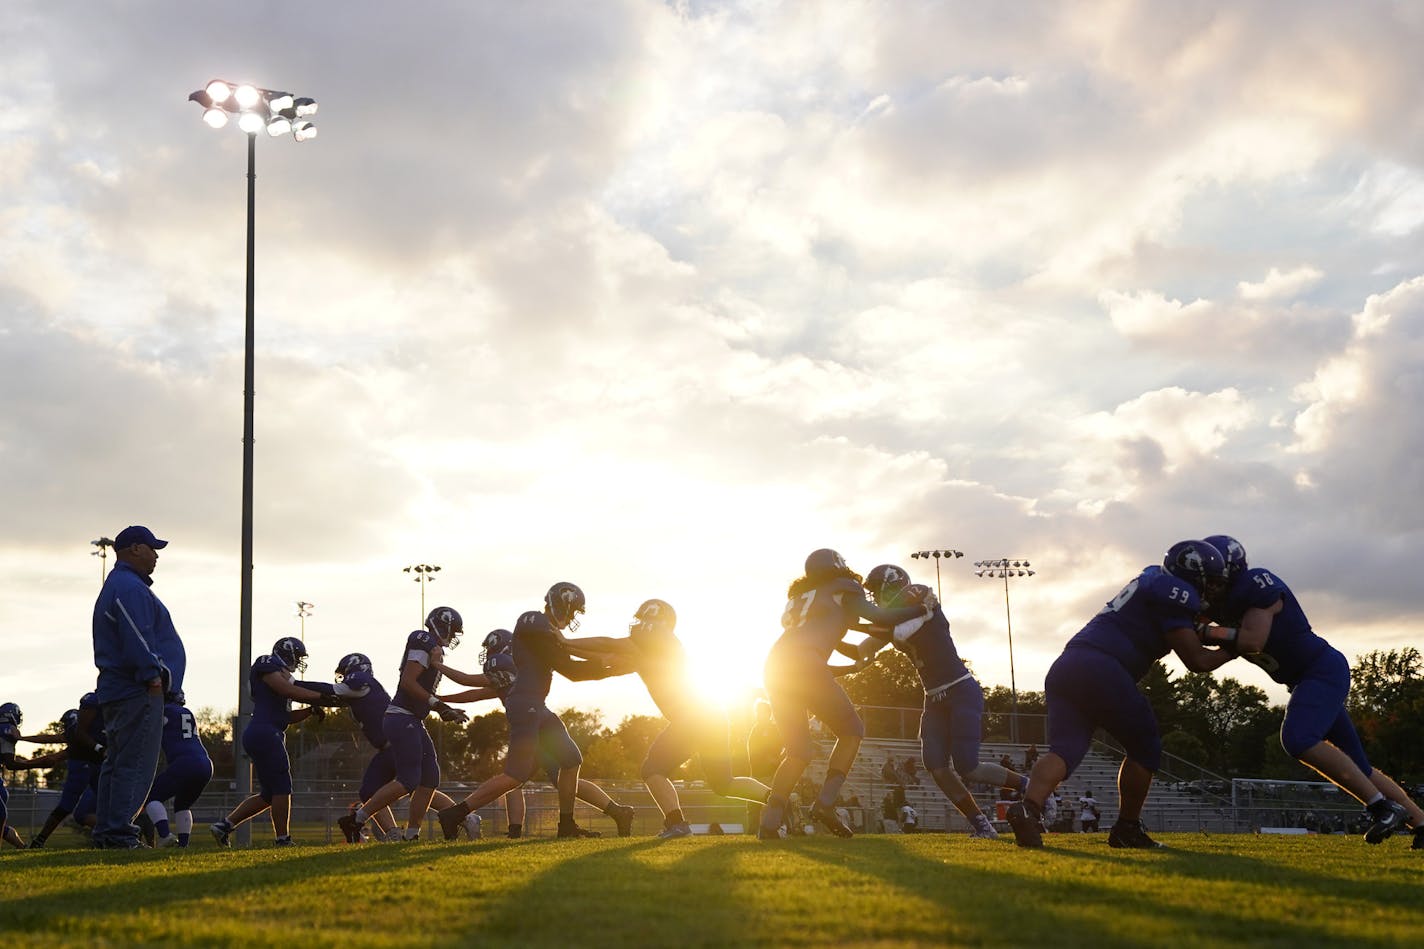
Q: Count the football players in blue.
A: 14